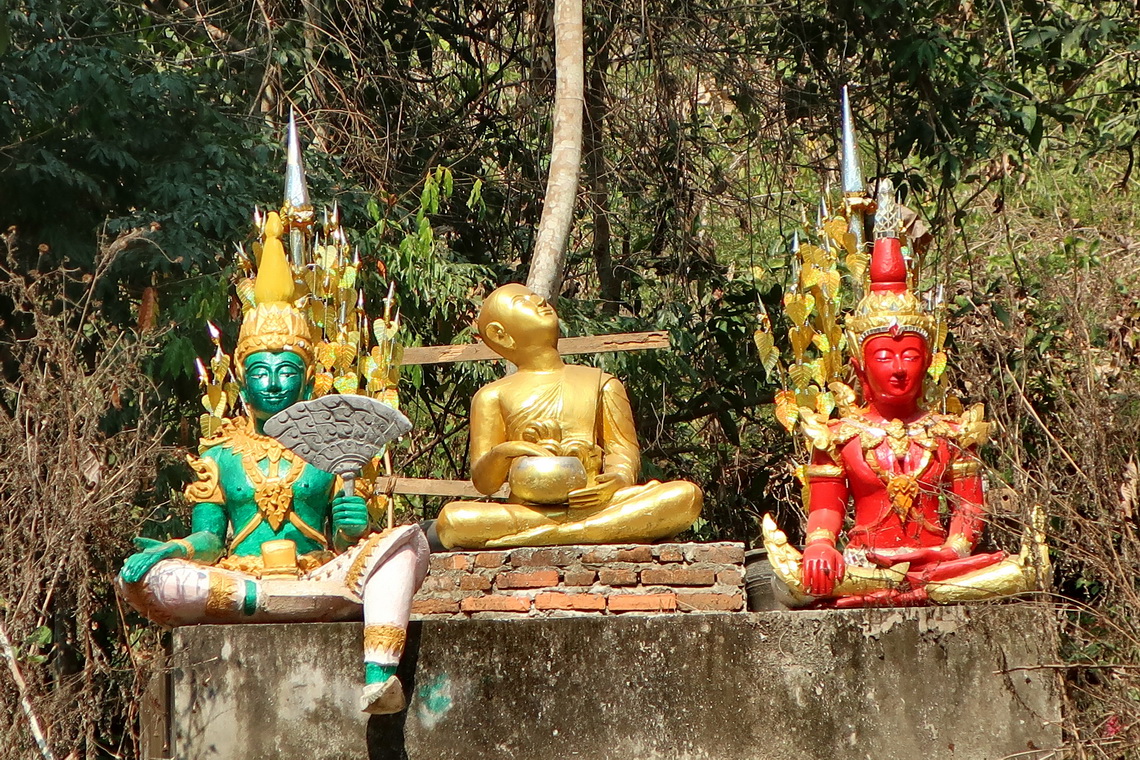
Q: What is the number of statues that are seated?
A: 3